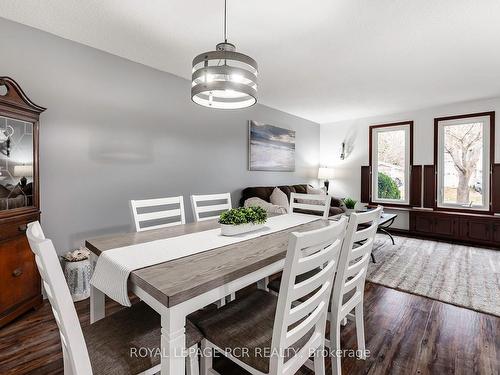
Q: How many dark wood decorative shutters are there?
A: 4